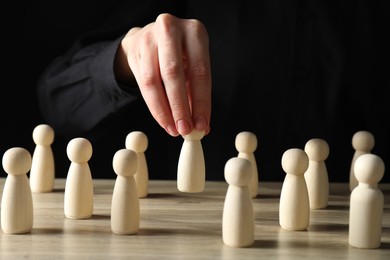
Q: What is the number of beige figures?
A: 12